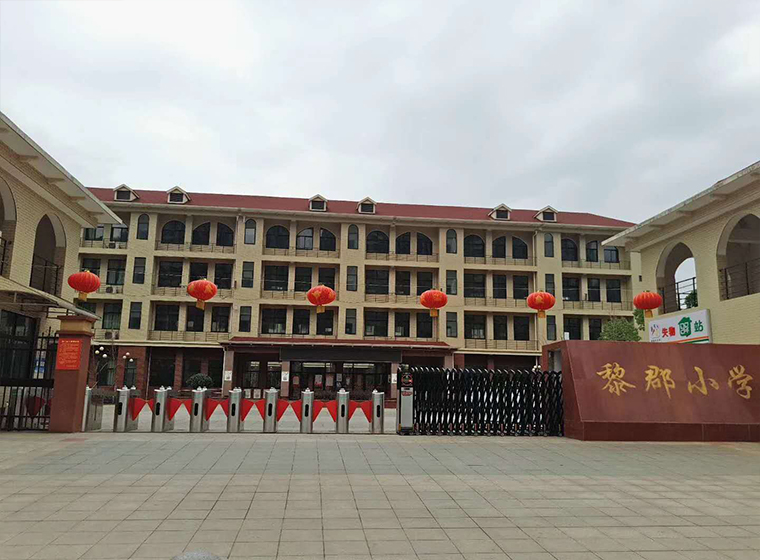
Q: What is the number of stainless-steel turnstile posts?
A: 9